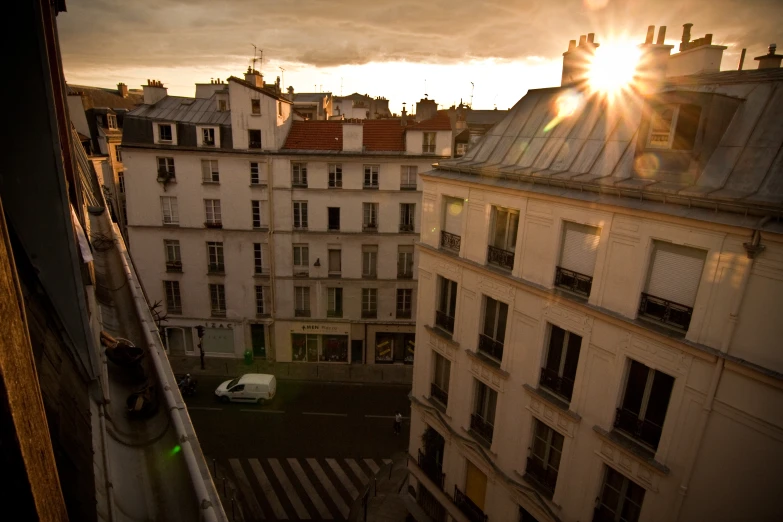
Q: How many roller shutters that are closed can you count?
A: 3